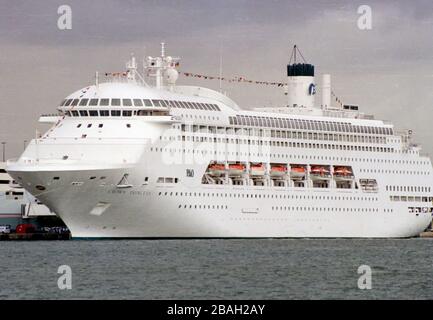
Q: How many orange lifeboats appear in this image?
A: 7